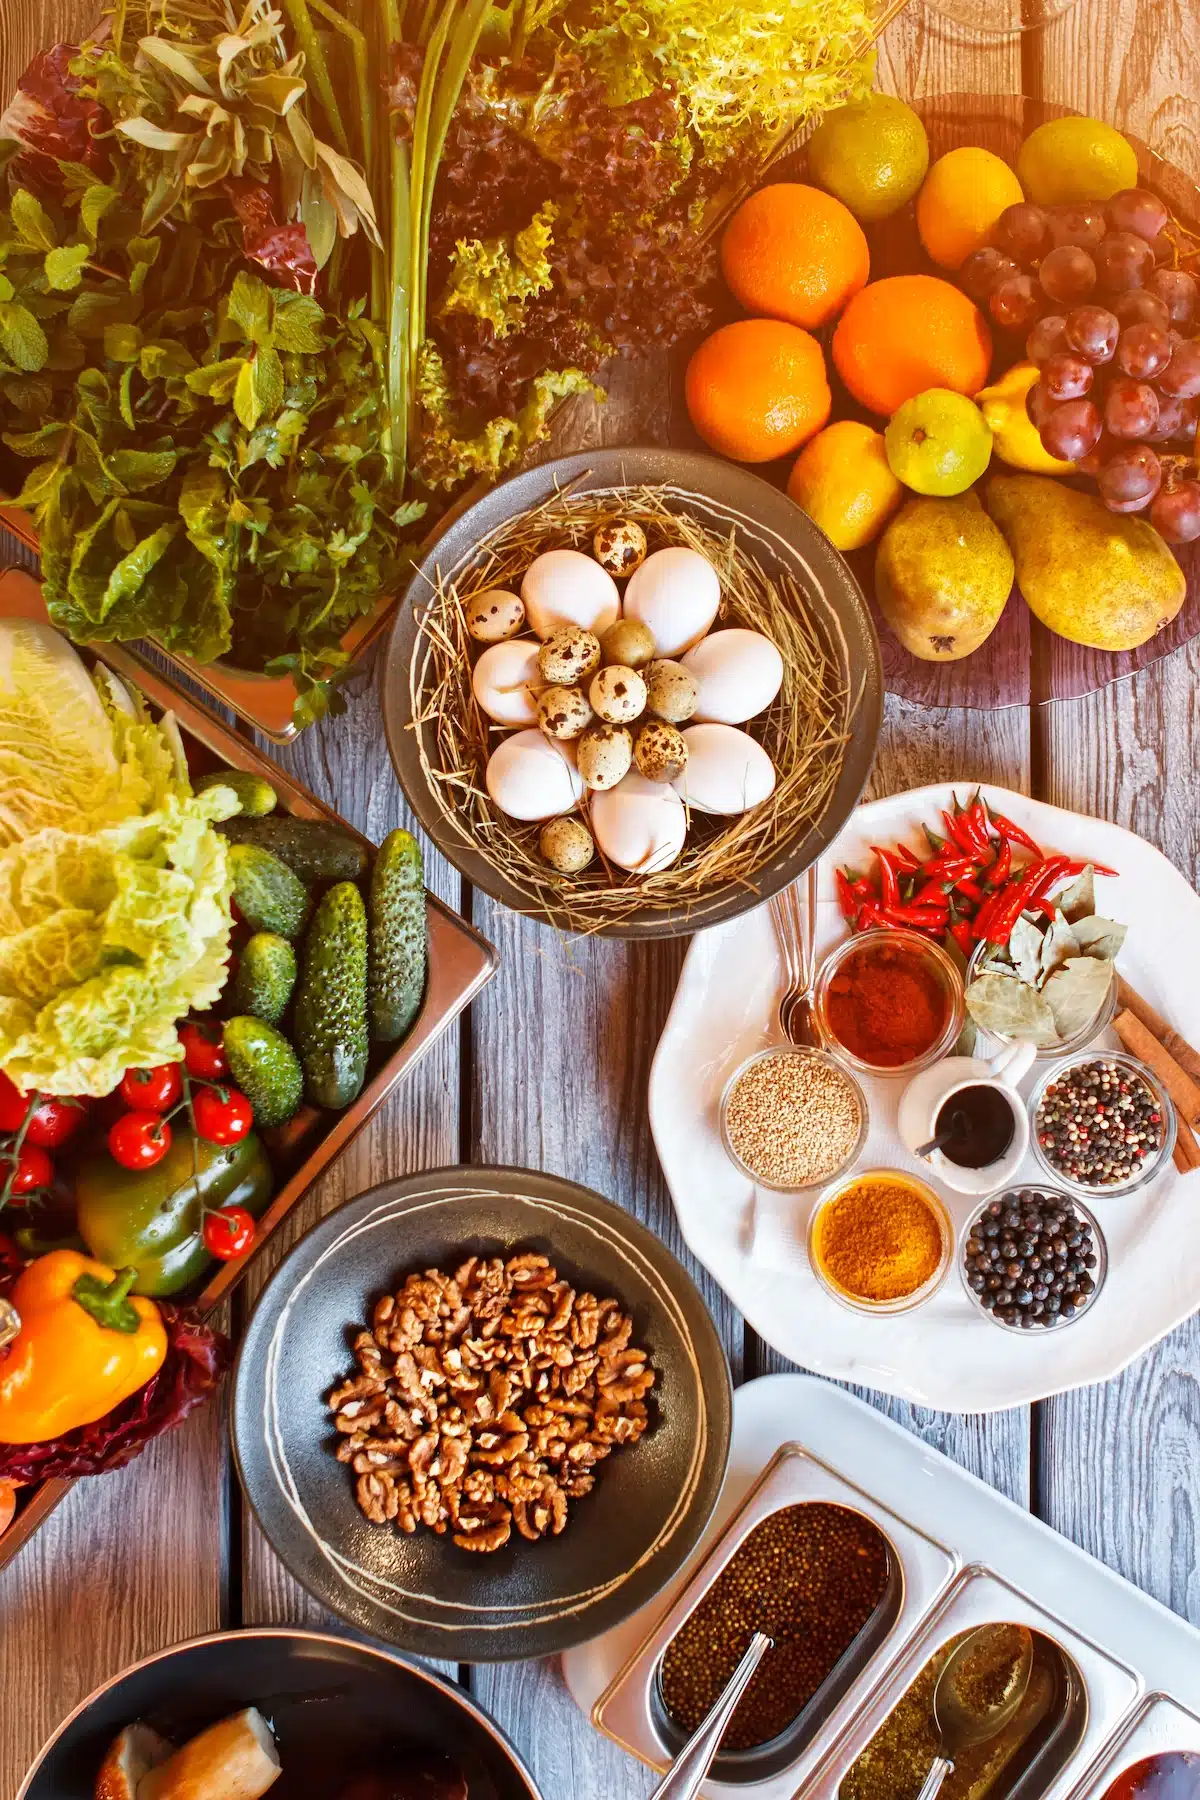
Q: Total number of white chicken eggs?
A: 7